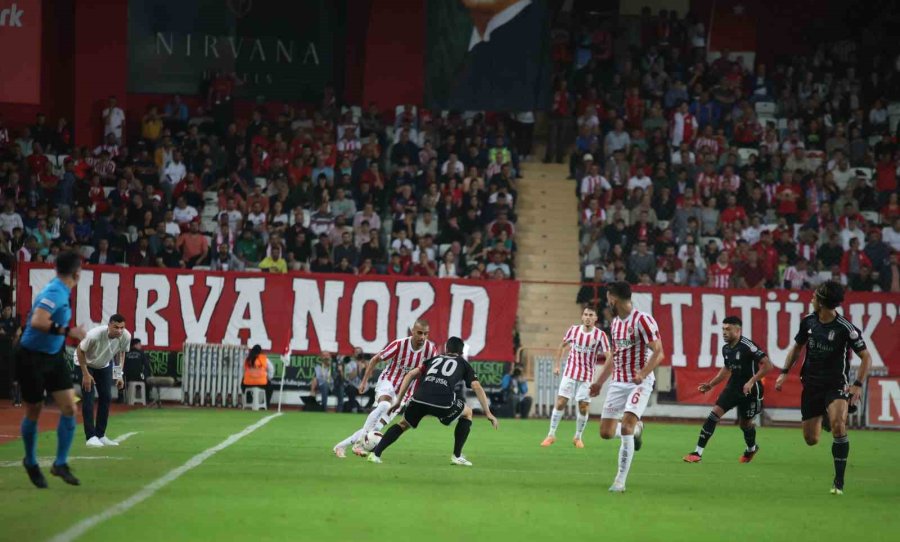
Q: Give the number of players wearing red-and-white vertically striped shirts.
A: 3